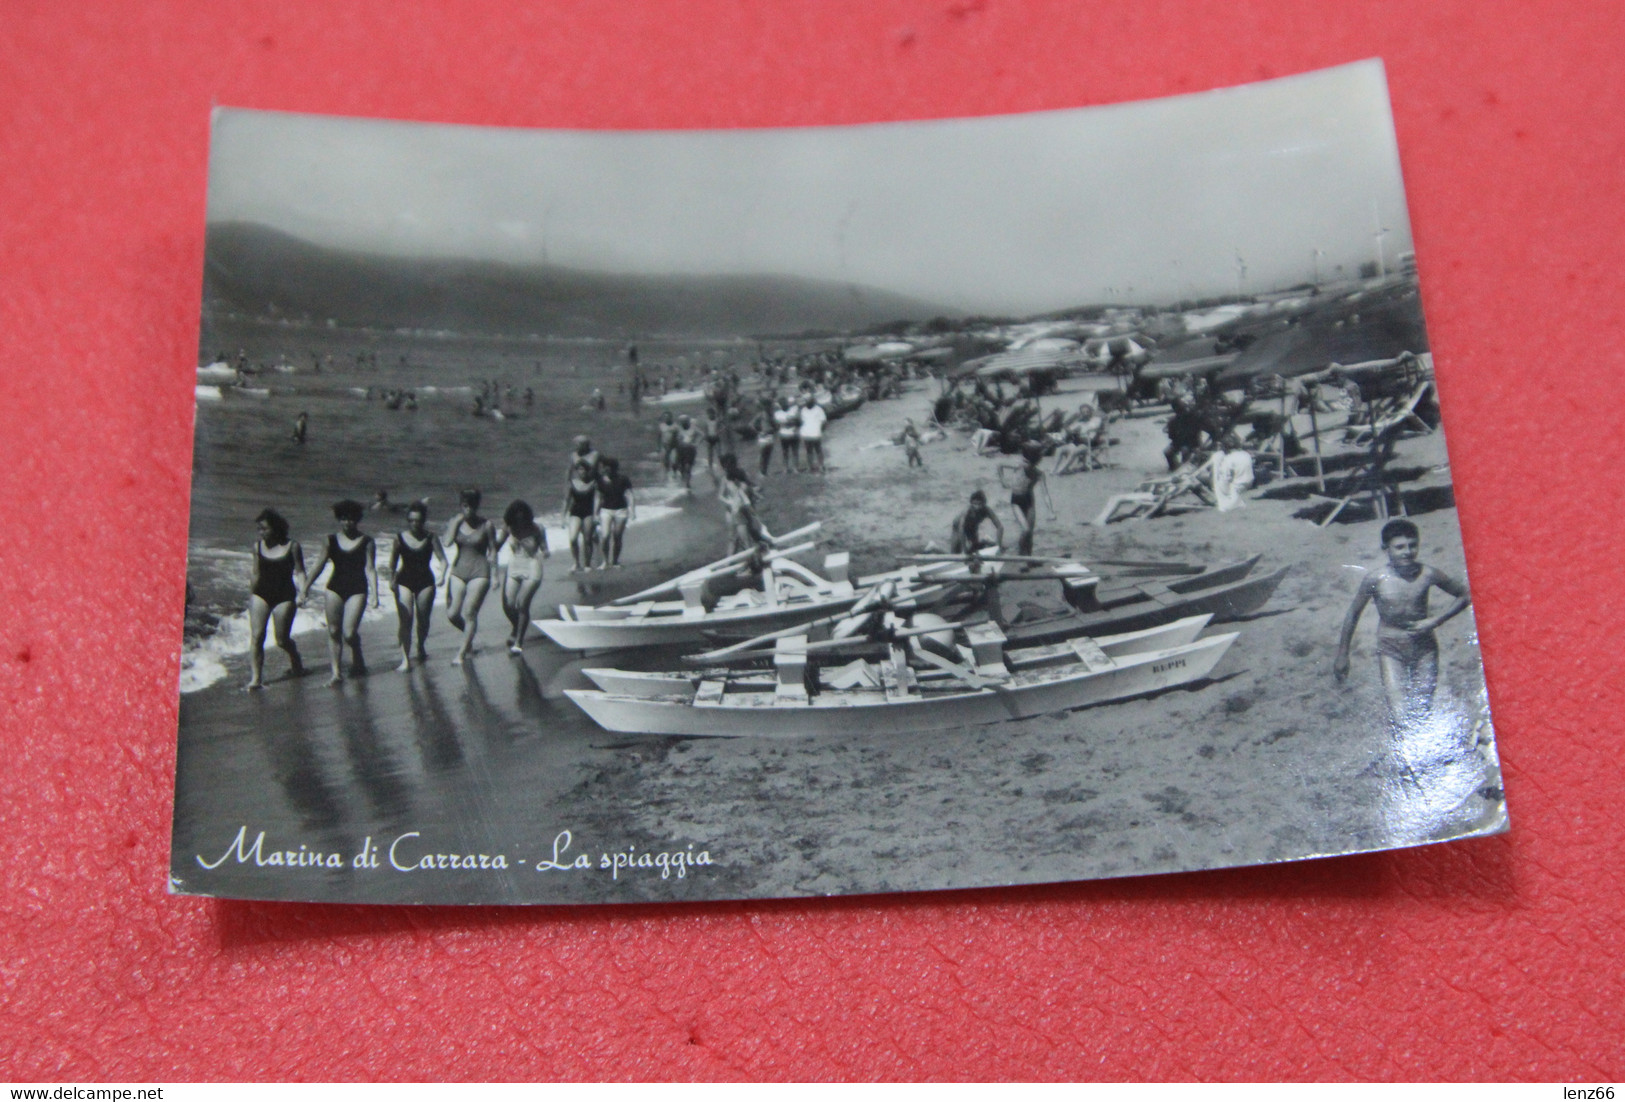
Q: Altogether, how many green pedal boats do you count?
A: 0